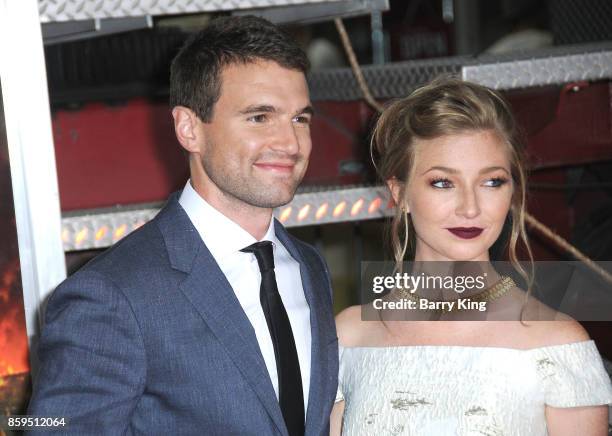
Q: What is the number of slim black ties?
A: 1